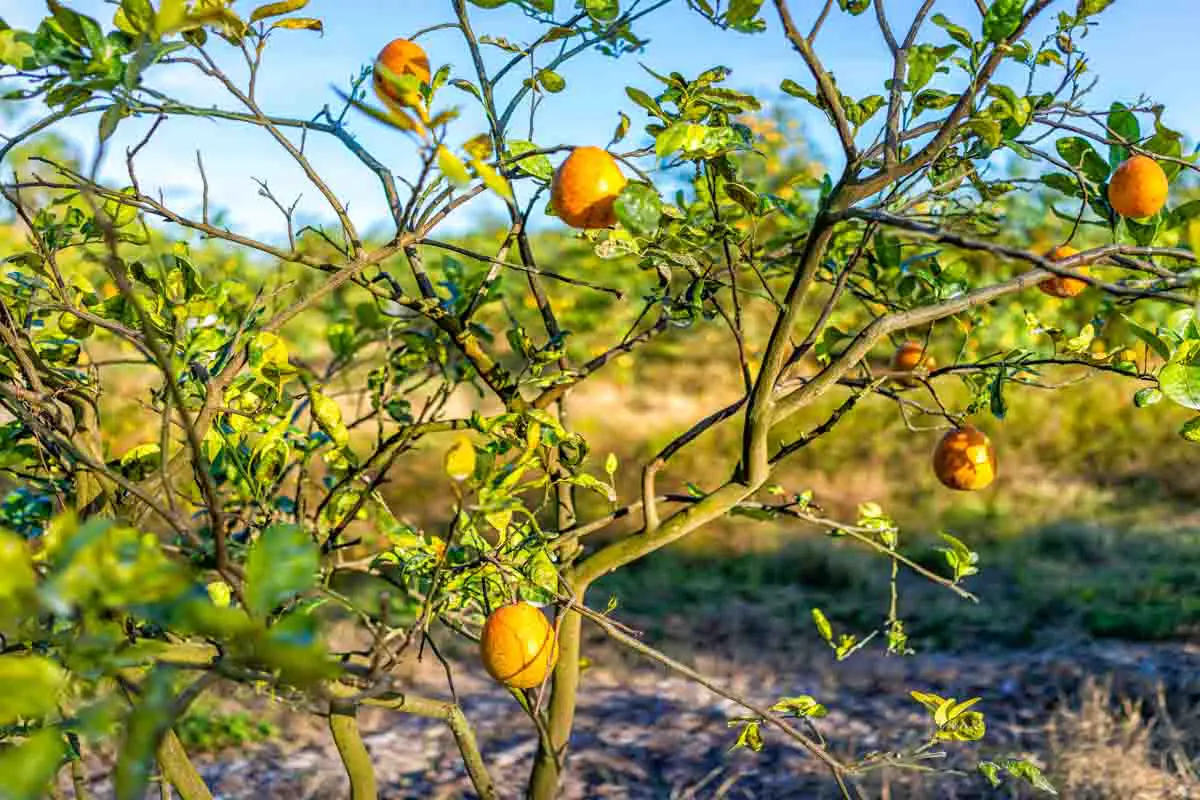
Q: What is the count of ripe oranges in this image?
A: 7